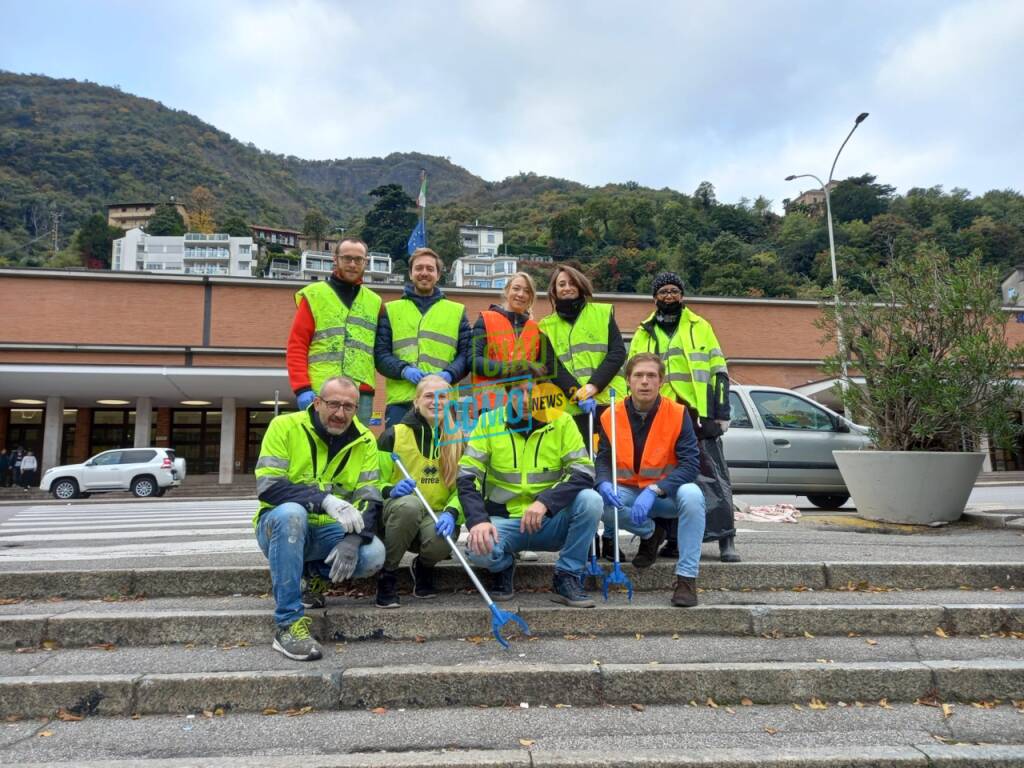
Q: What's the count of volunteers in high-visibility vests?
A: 9